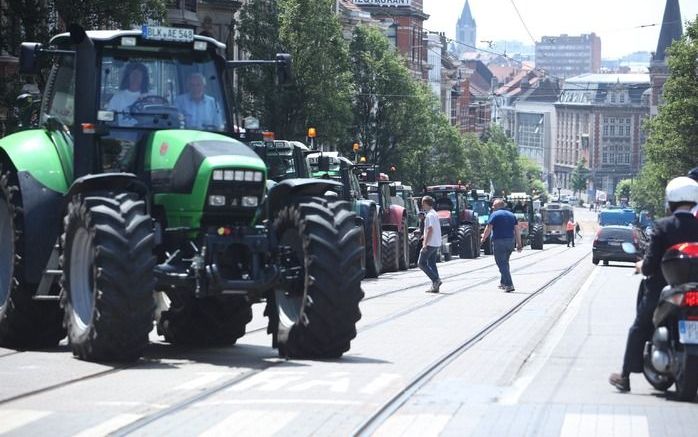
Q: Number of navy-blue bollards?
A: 0